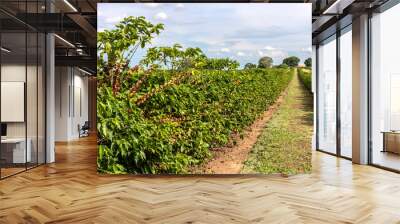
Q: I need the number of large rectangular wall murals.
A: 1